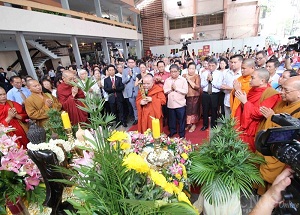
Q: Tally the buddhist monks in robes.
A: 7